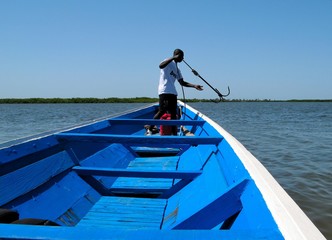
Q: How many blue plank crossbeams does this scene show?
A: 4